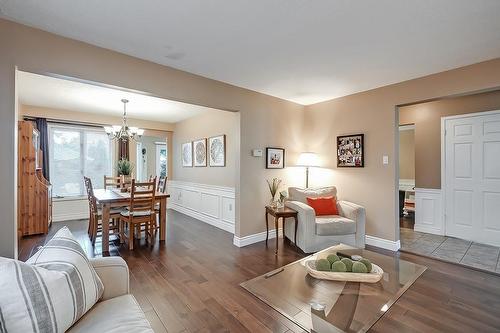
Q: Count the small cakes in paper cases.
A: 0